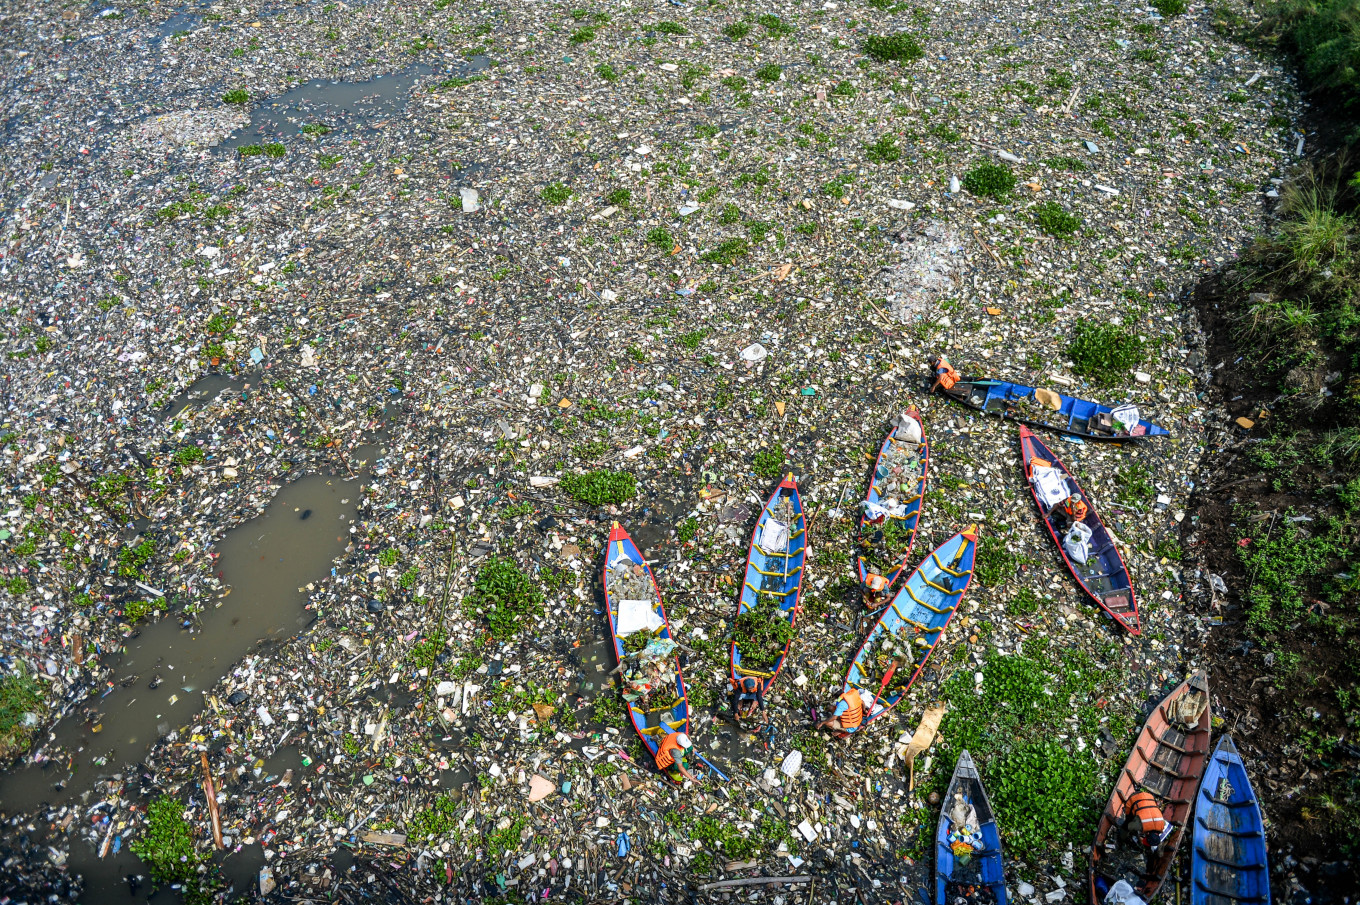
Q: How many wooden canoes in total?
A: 9